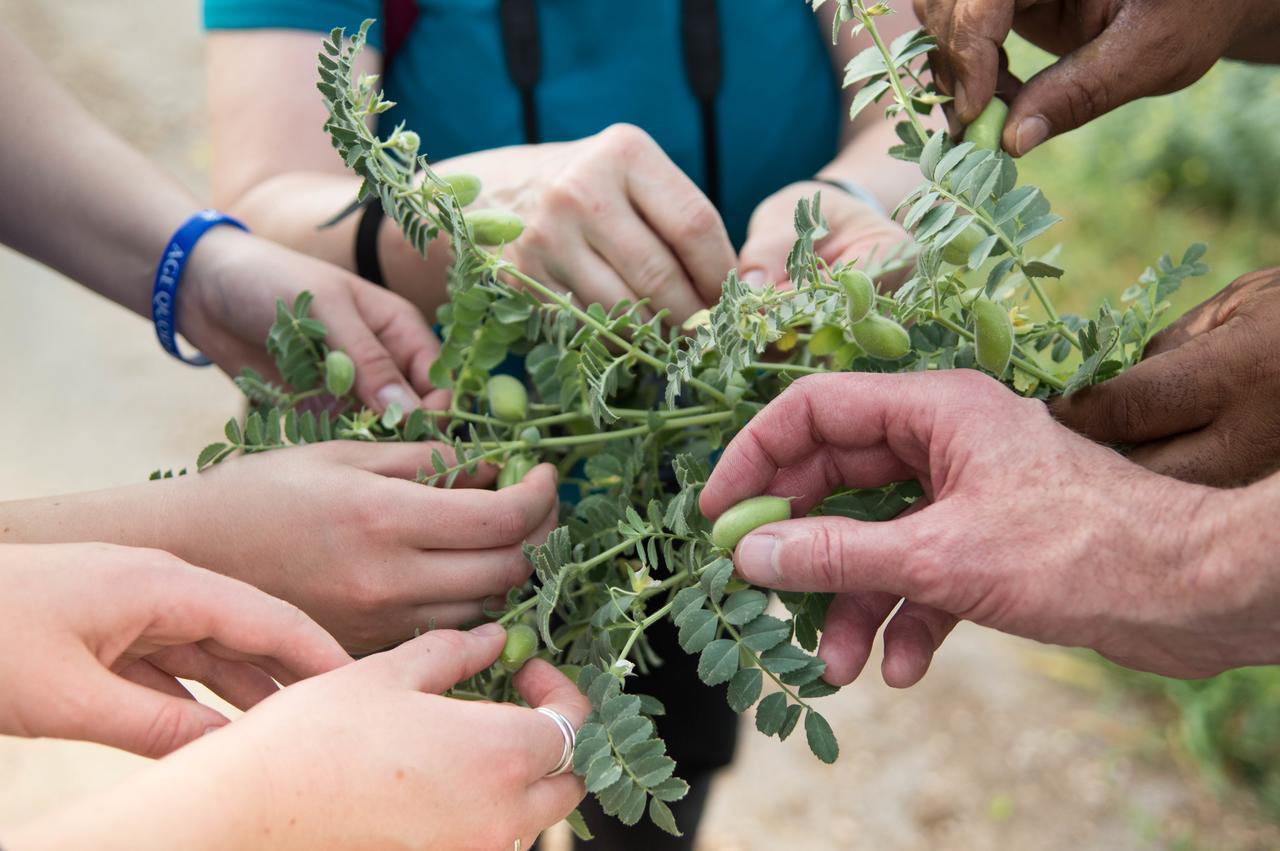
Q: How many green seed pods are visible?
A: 12